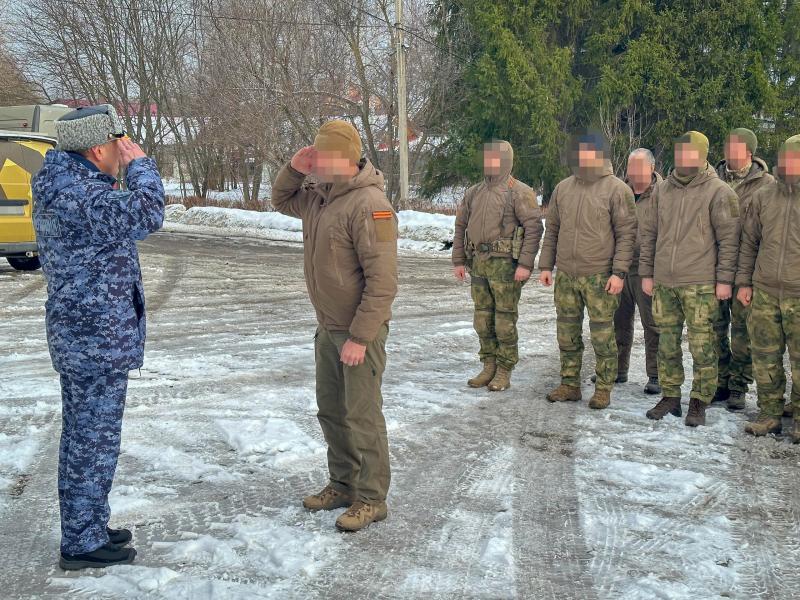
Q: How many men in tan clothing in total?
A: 7